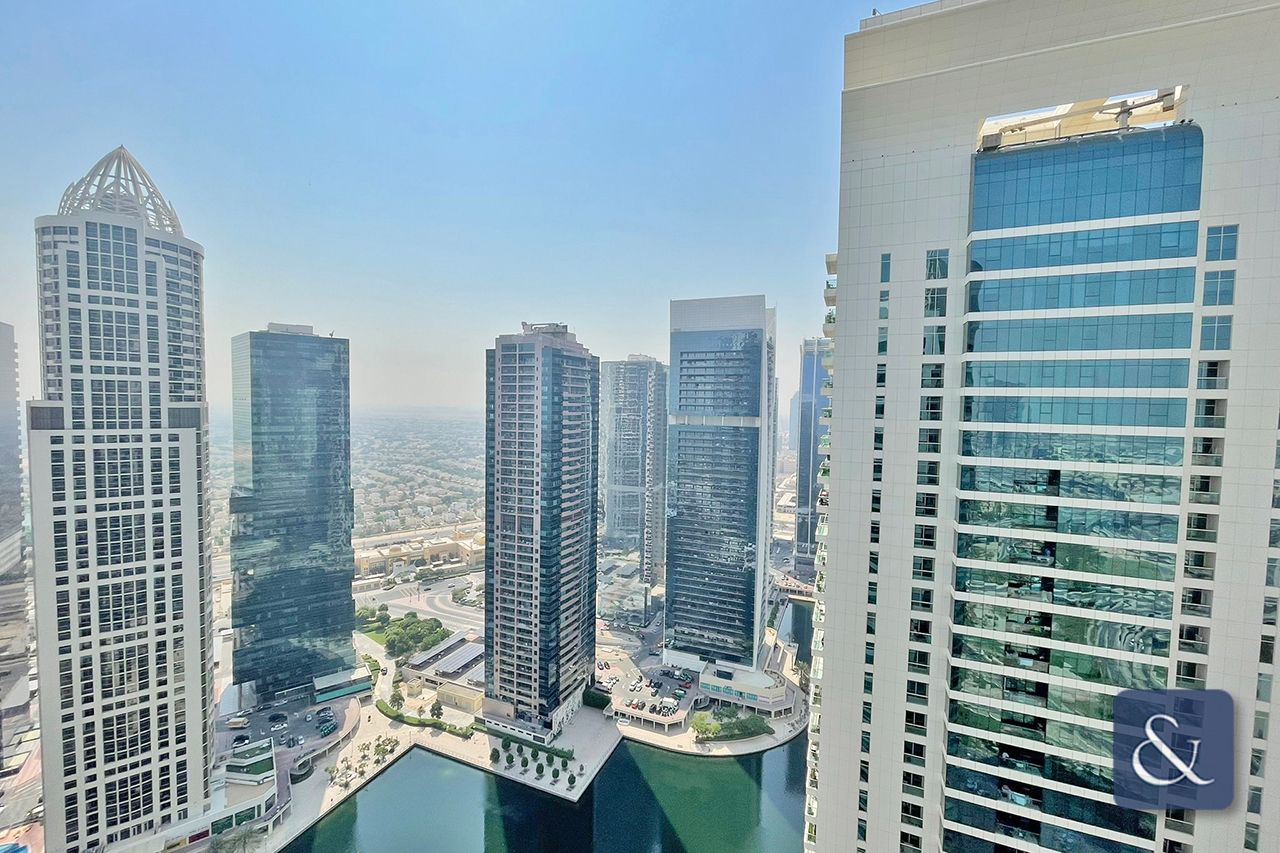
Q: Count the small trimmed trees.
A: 12